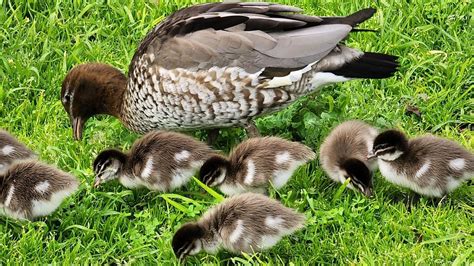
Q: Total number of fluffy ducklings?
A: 7